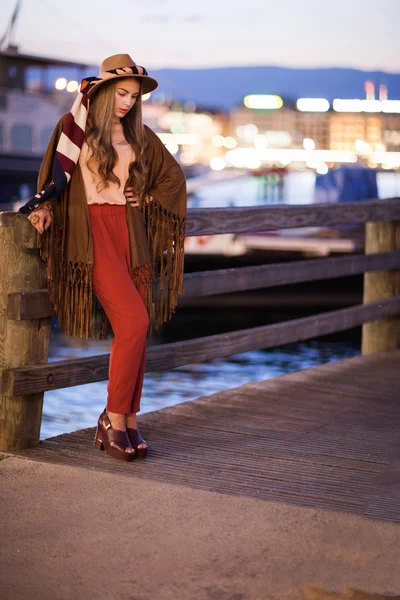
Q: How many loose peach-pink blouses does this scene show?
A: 1